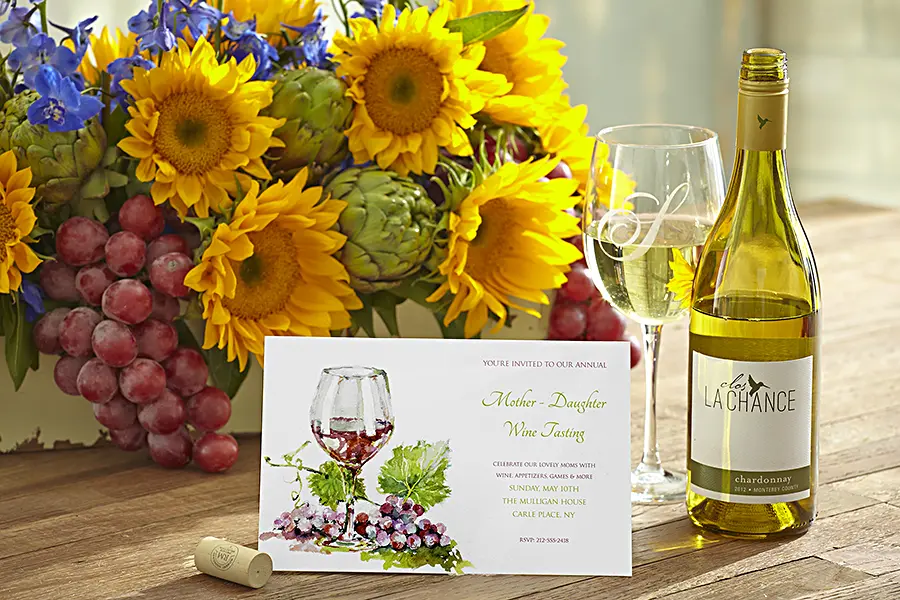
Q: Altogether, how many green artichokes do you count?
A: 3